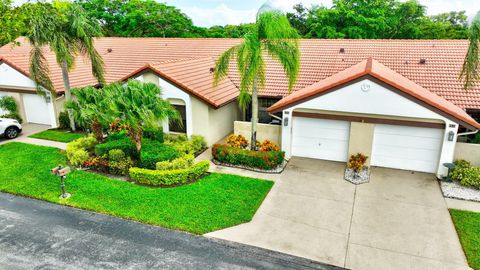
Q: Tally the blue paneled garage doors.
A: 0